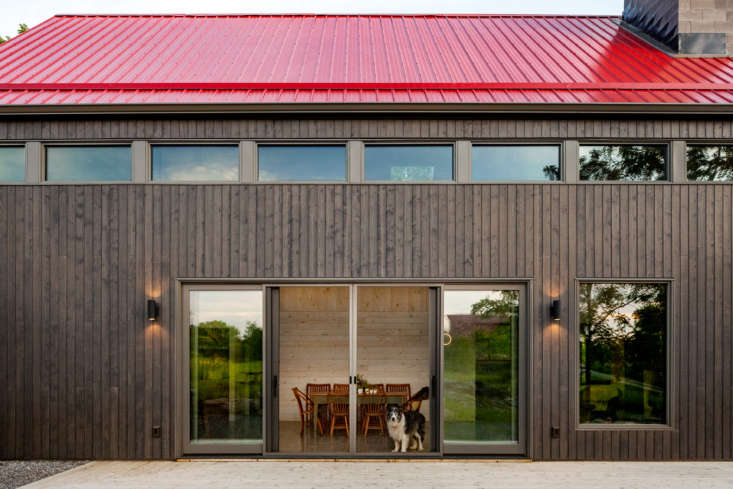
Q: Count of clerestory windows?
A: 8